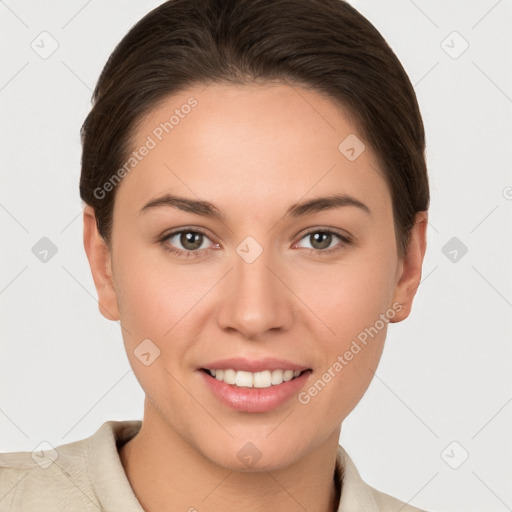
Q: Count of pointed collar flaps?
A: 2